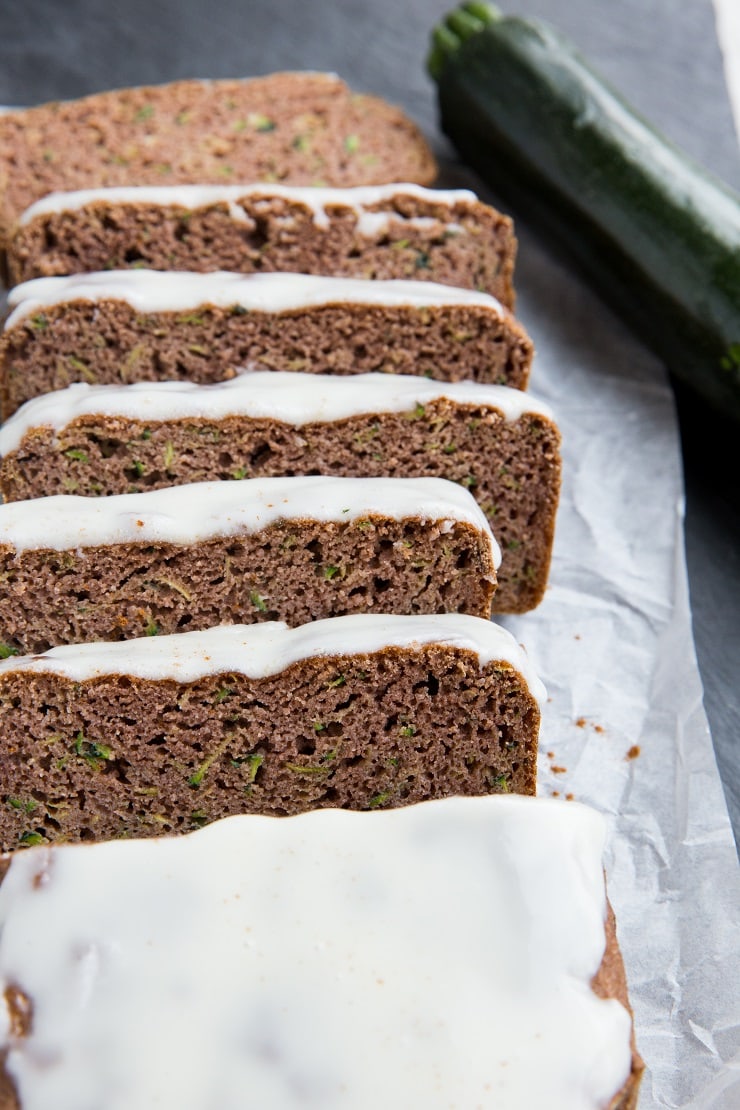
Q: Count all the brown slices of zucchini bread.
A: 6